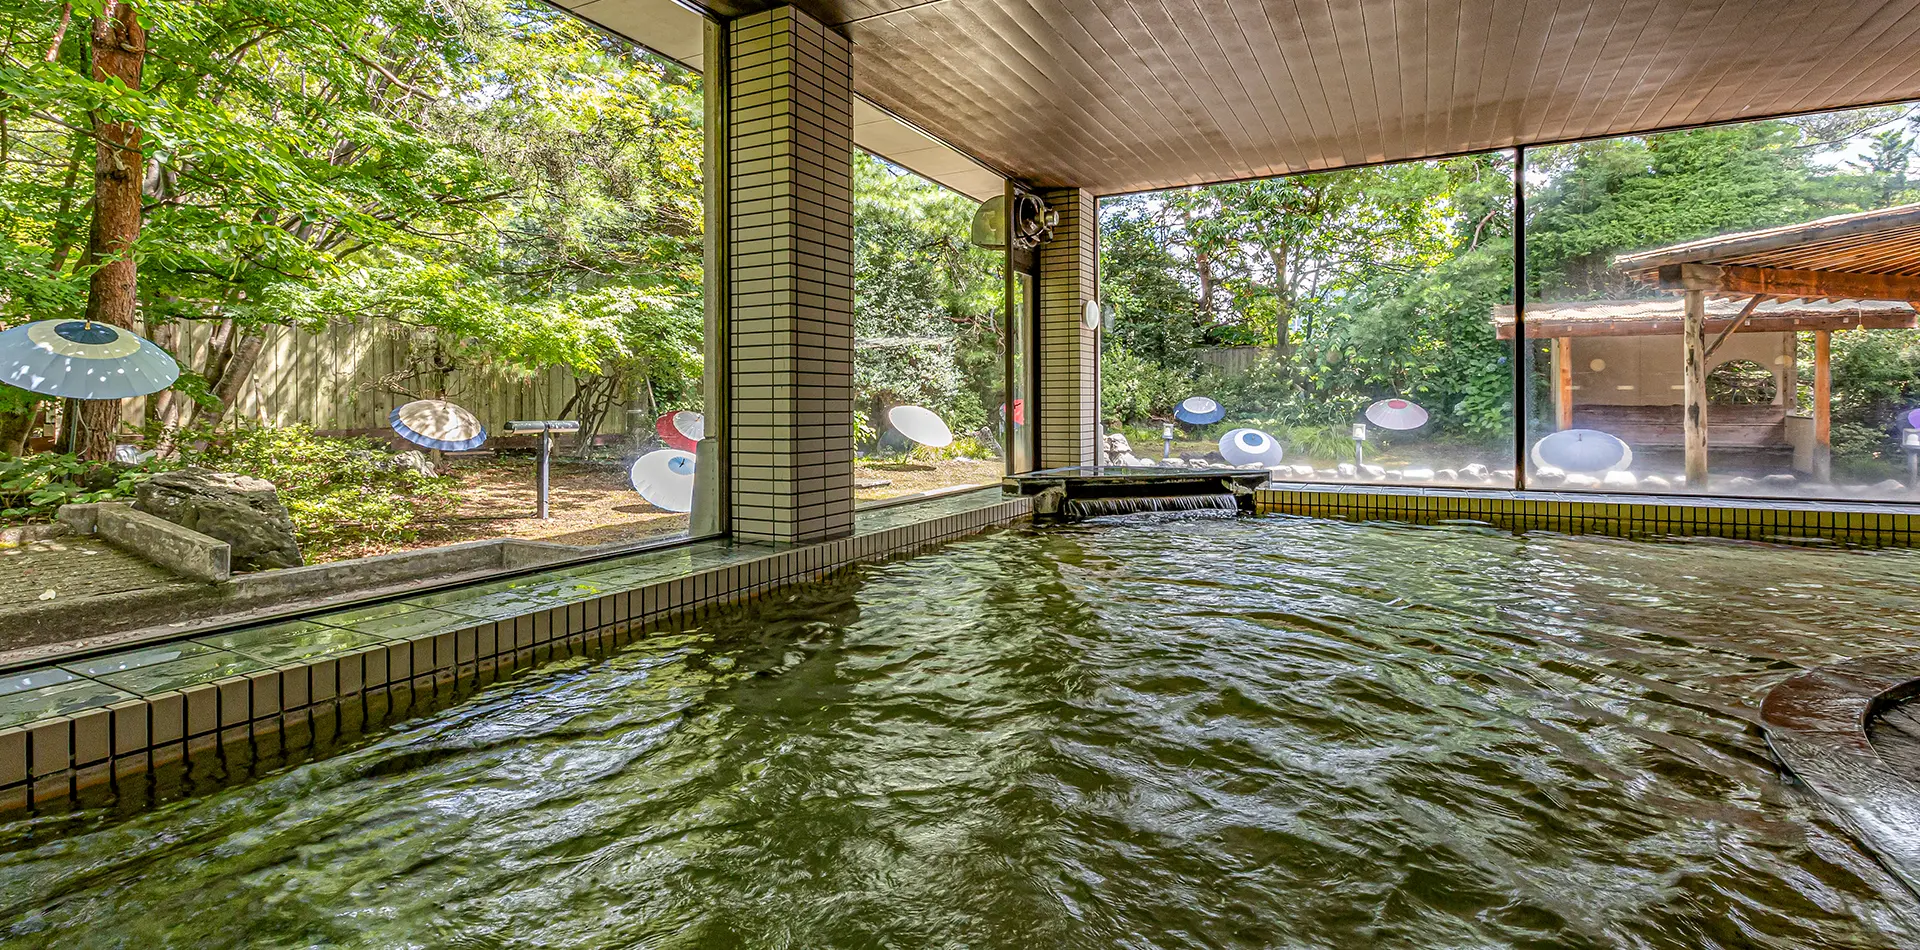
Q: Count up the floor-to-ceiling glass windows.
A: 4